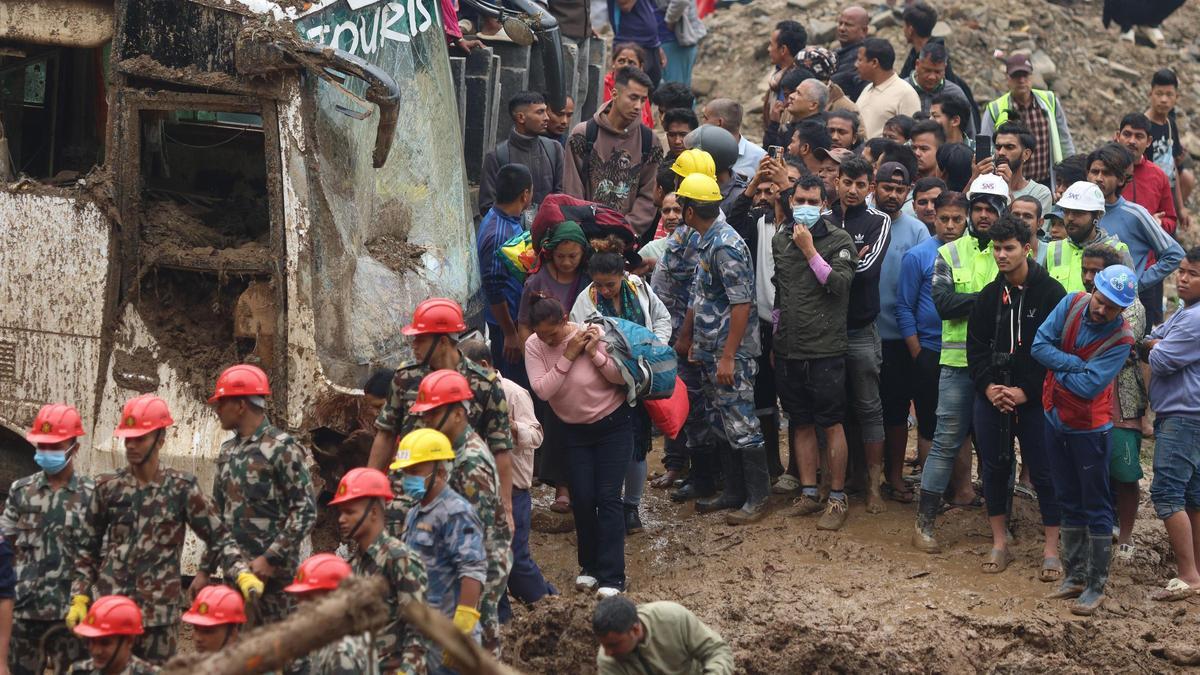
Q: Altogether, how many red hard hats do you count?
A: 9